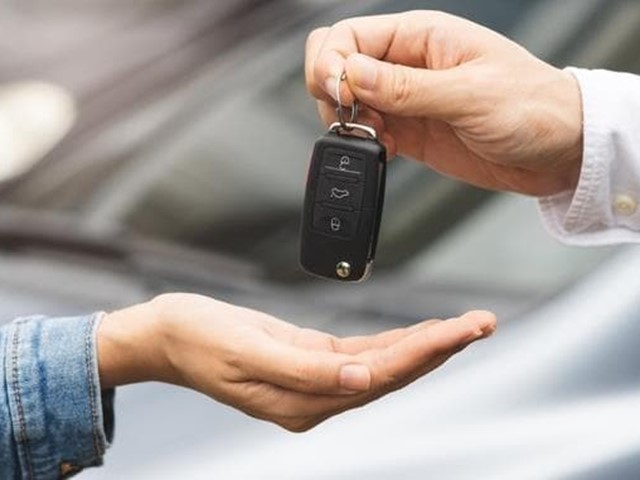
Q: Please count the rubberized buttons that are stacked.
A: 3